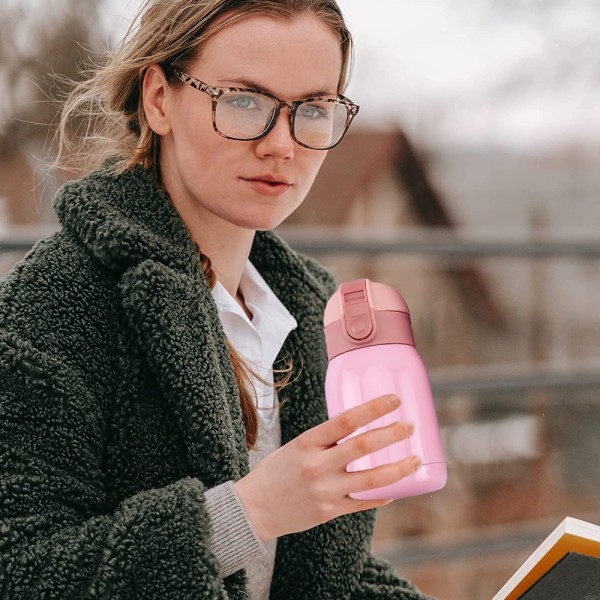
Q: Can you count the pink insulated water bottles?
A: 1